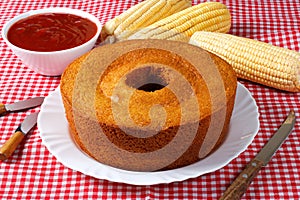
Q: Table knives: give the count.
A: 3